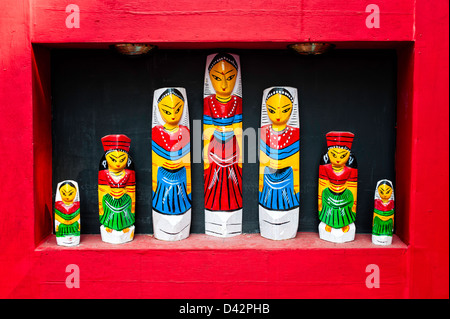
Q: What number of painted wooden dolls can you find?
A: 7